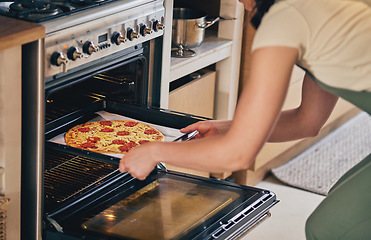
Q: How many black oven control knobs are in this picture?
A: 7